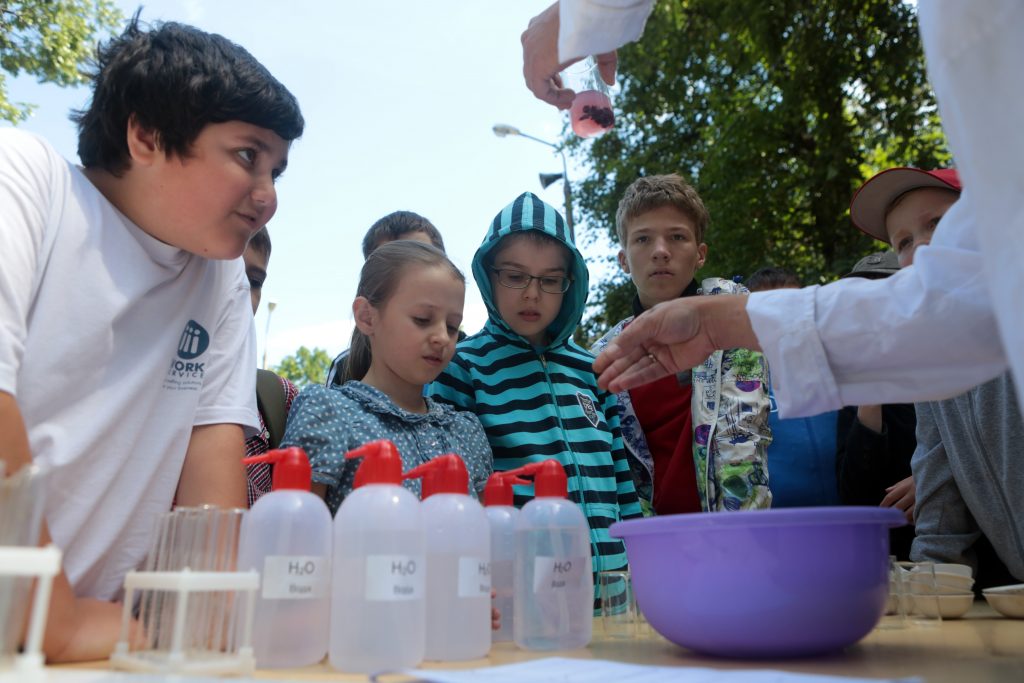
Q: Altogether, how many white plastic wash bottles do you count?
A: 5